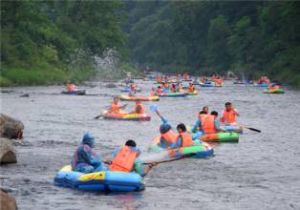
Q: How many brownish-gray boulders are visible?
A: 3